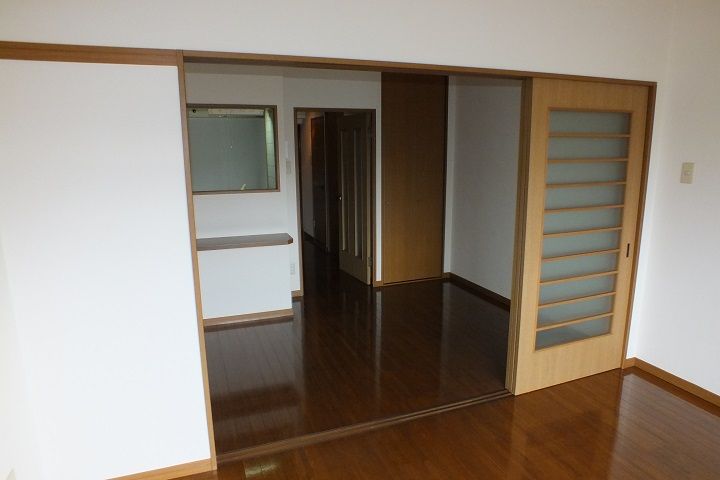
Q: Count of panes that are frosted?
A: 10